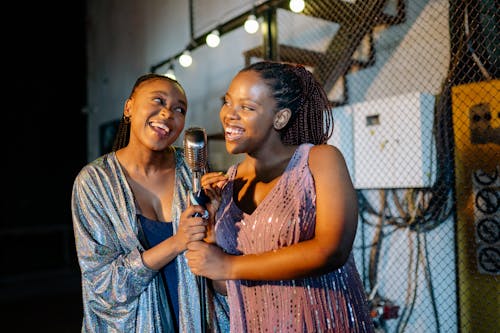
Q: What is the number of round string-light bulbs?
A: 5